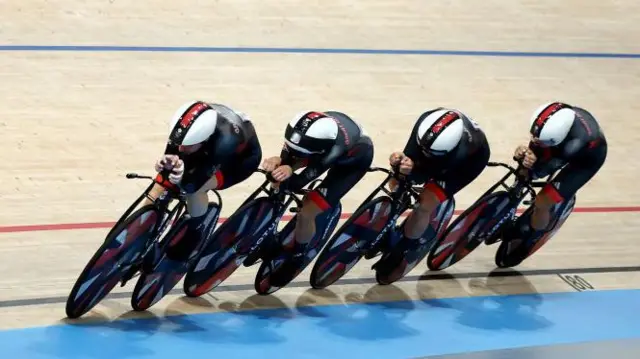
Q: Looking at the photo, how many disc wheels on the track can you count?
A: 8